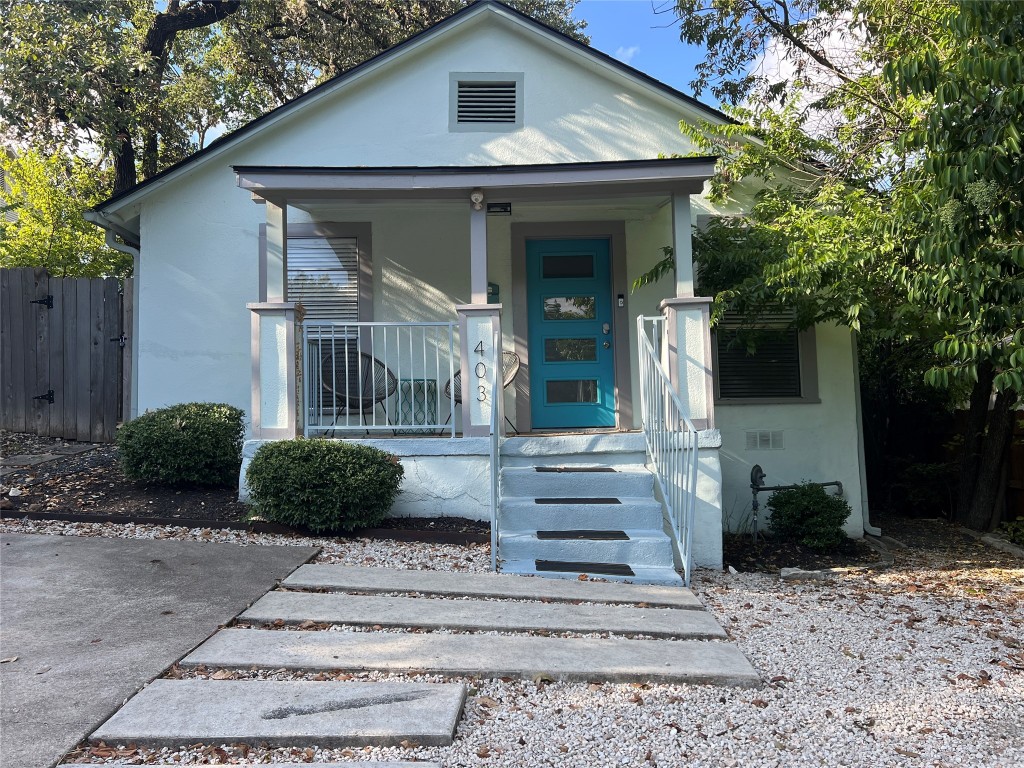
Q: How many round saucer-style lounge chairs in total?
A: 2